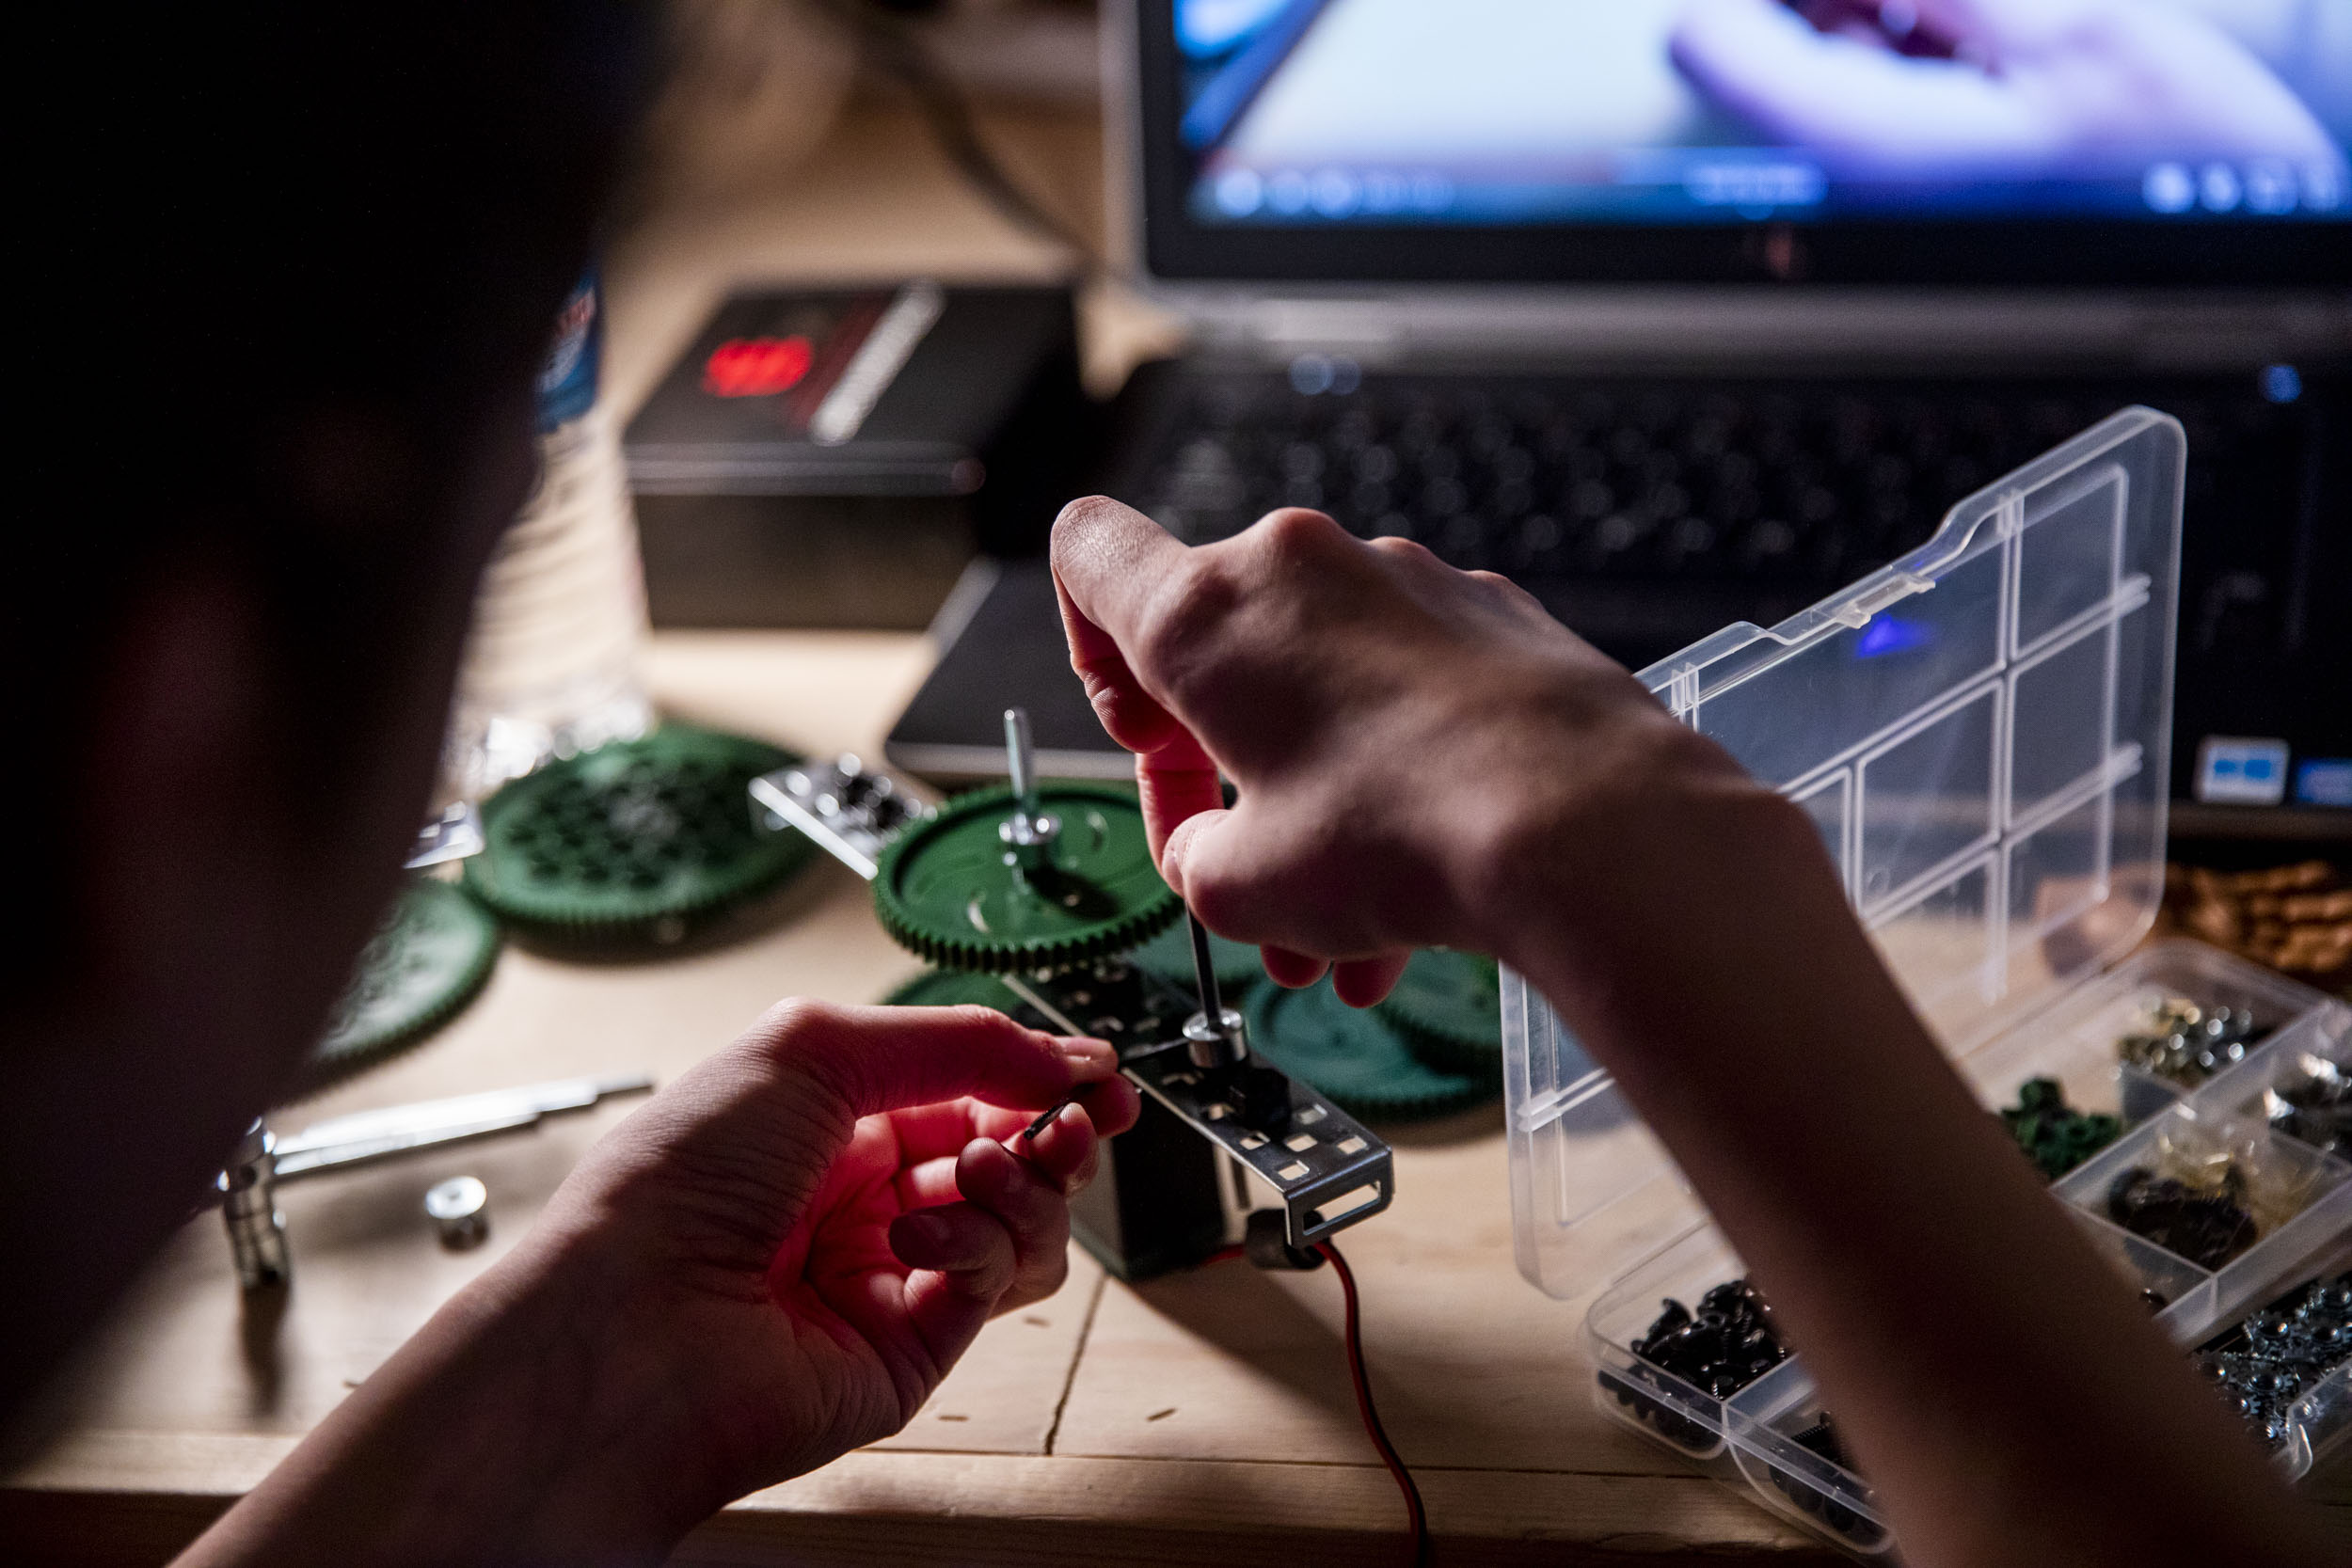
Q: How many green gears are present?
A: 7